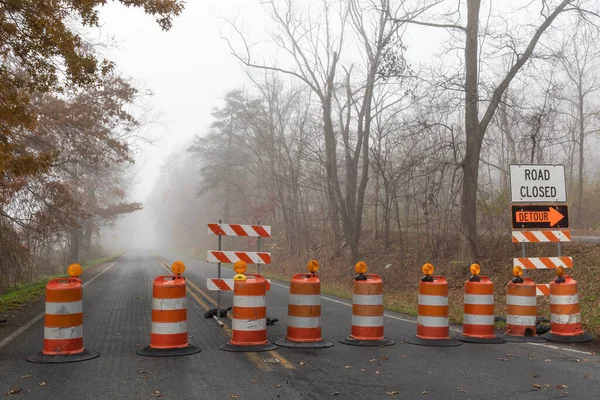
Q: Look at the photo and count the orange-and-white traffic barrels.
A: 9